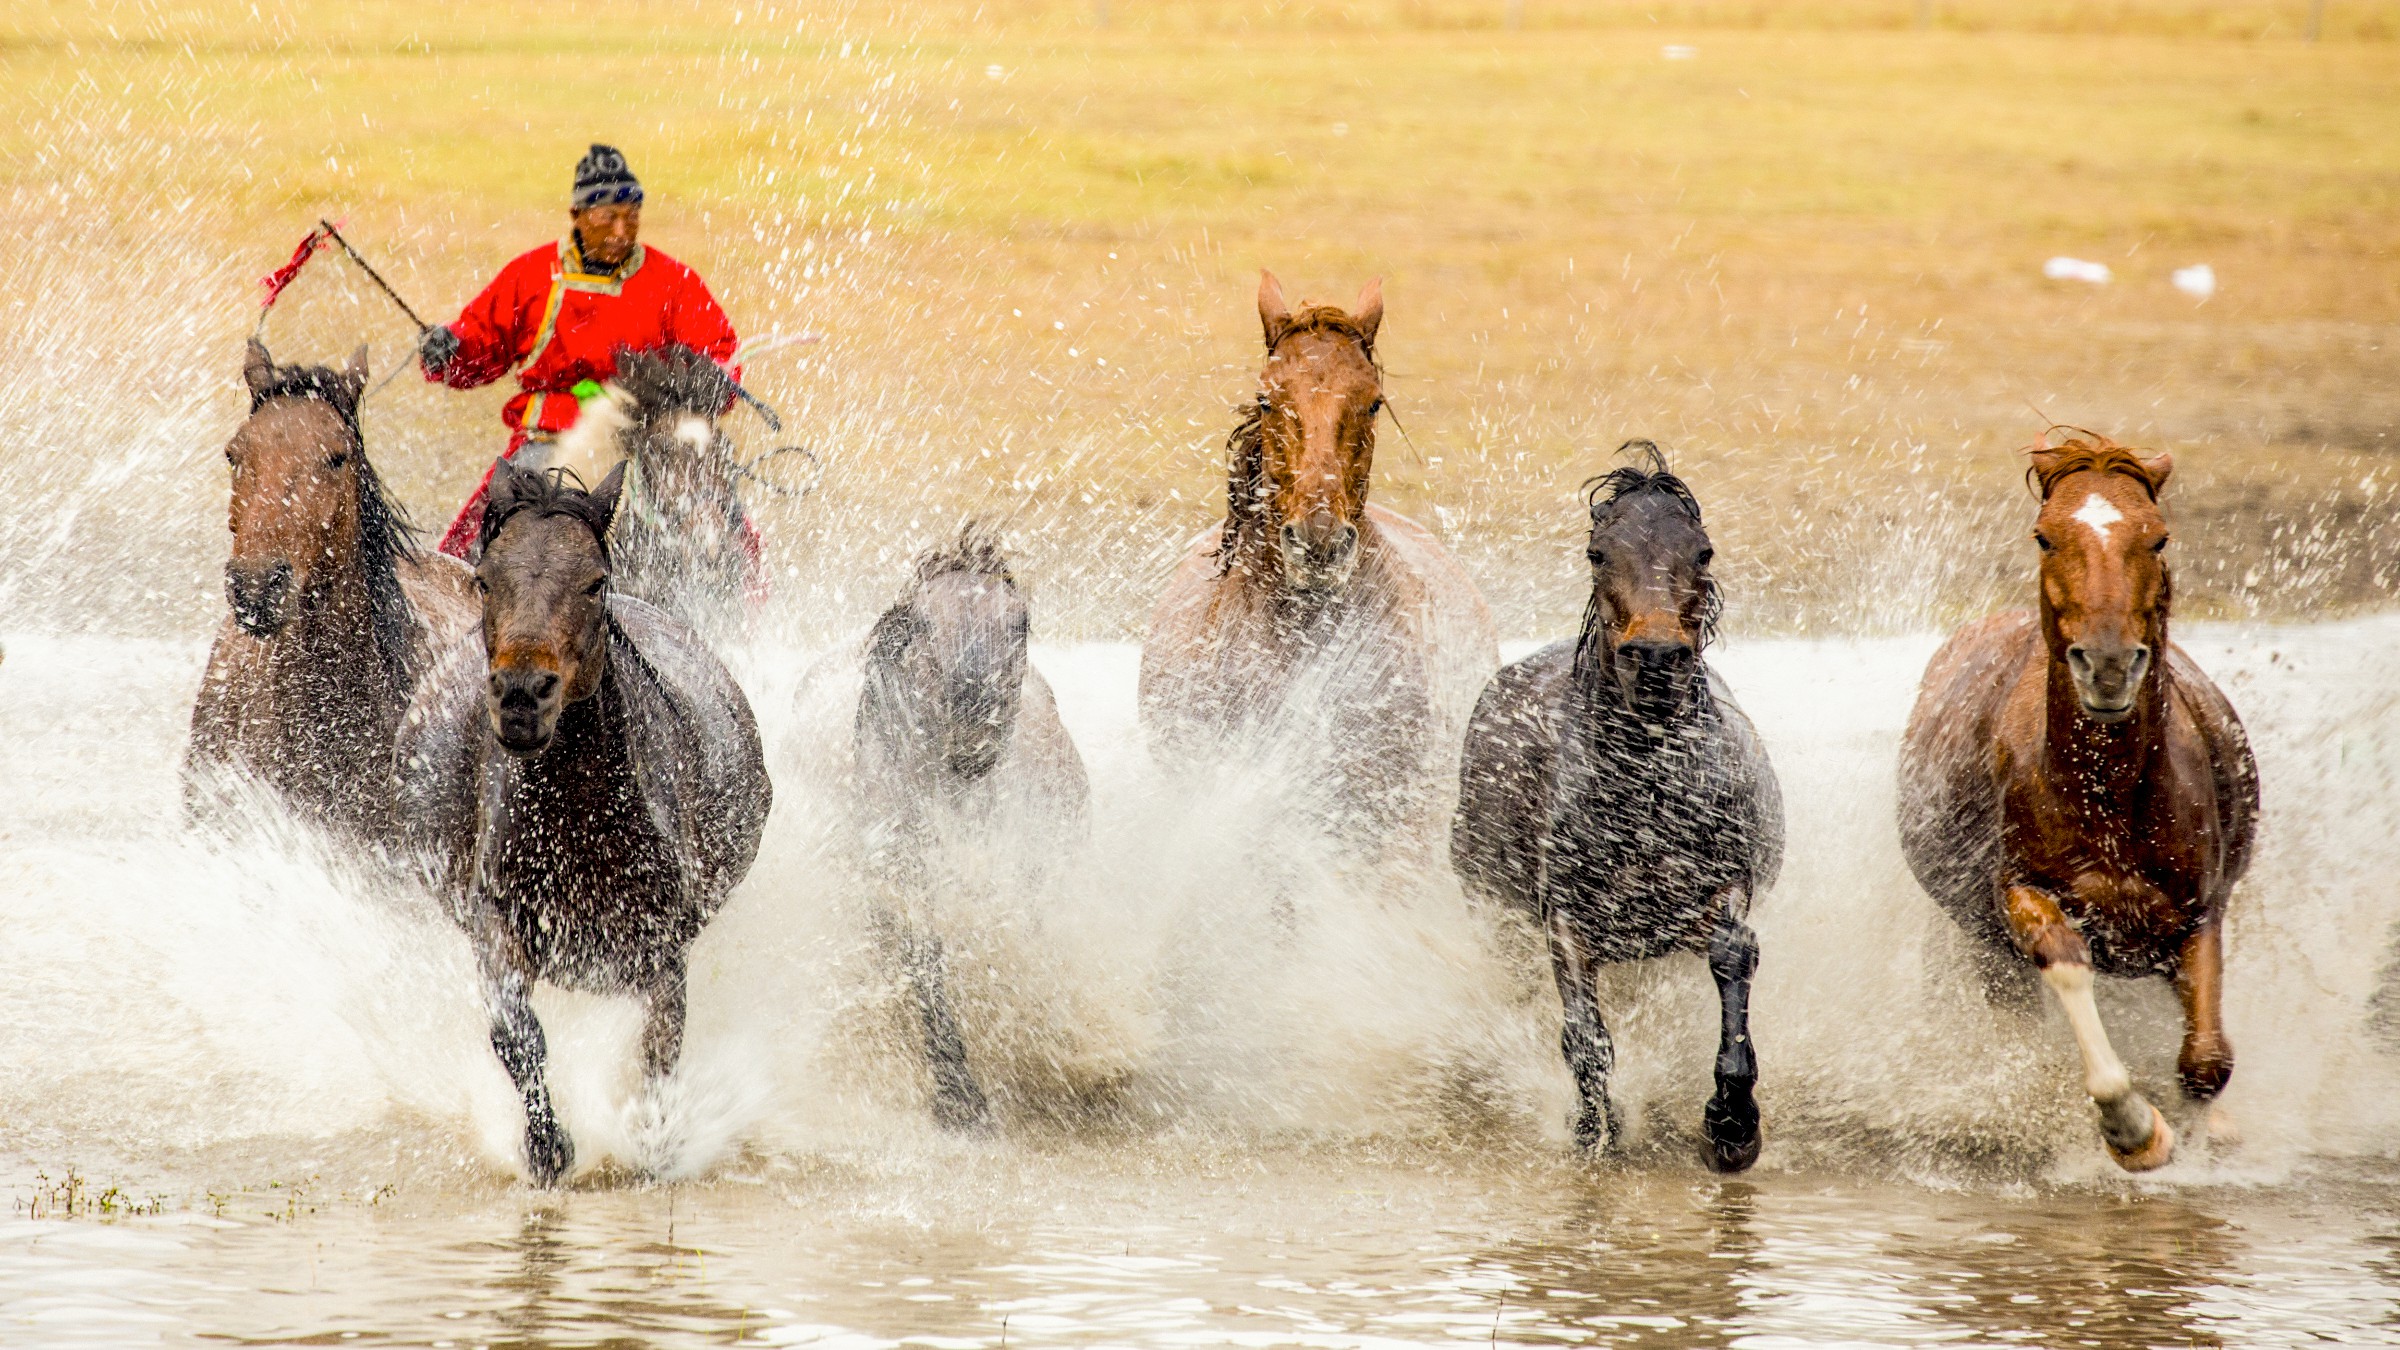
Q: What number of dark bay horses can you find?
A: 2